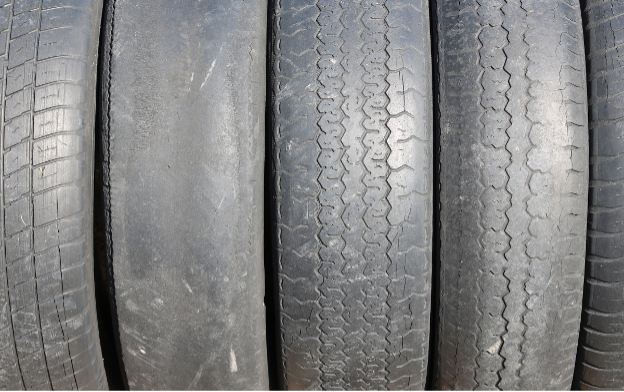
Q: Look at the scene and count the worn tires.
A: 5